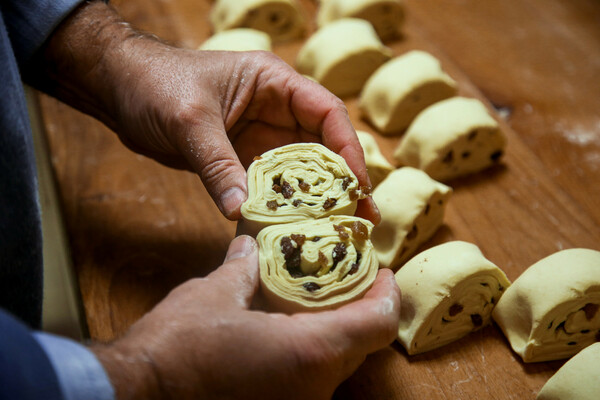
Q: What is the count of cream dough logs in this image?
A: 13